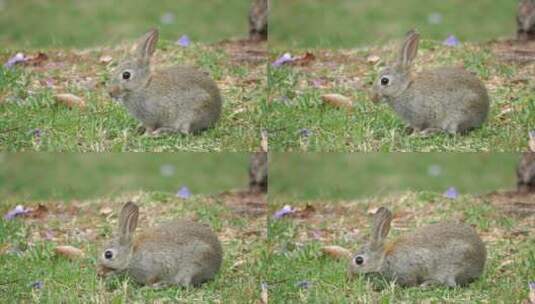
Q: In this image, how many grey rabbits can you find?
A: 4